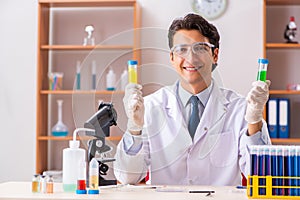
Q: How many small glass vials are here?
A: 3